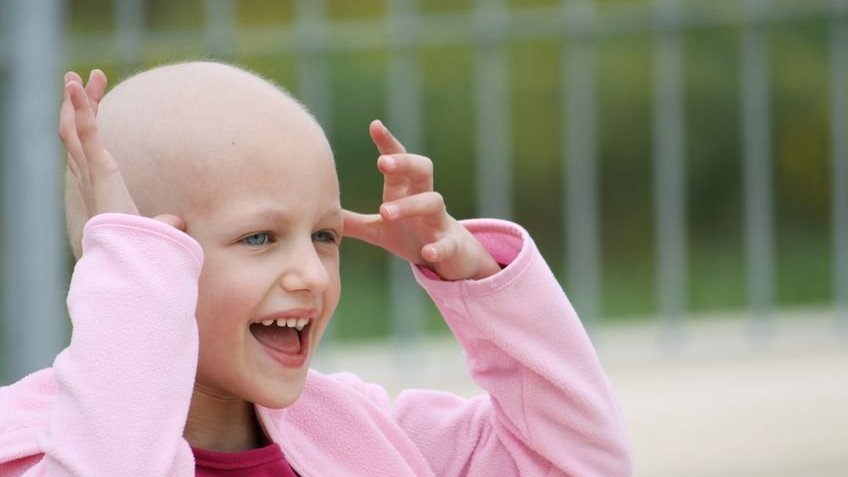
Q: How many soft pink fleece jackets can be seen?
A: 1